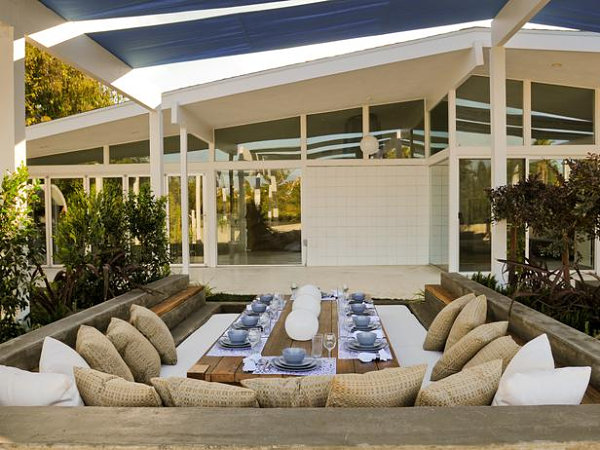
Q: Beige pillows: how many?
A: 12